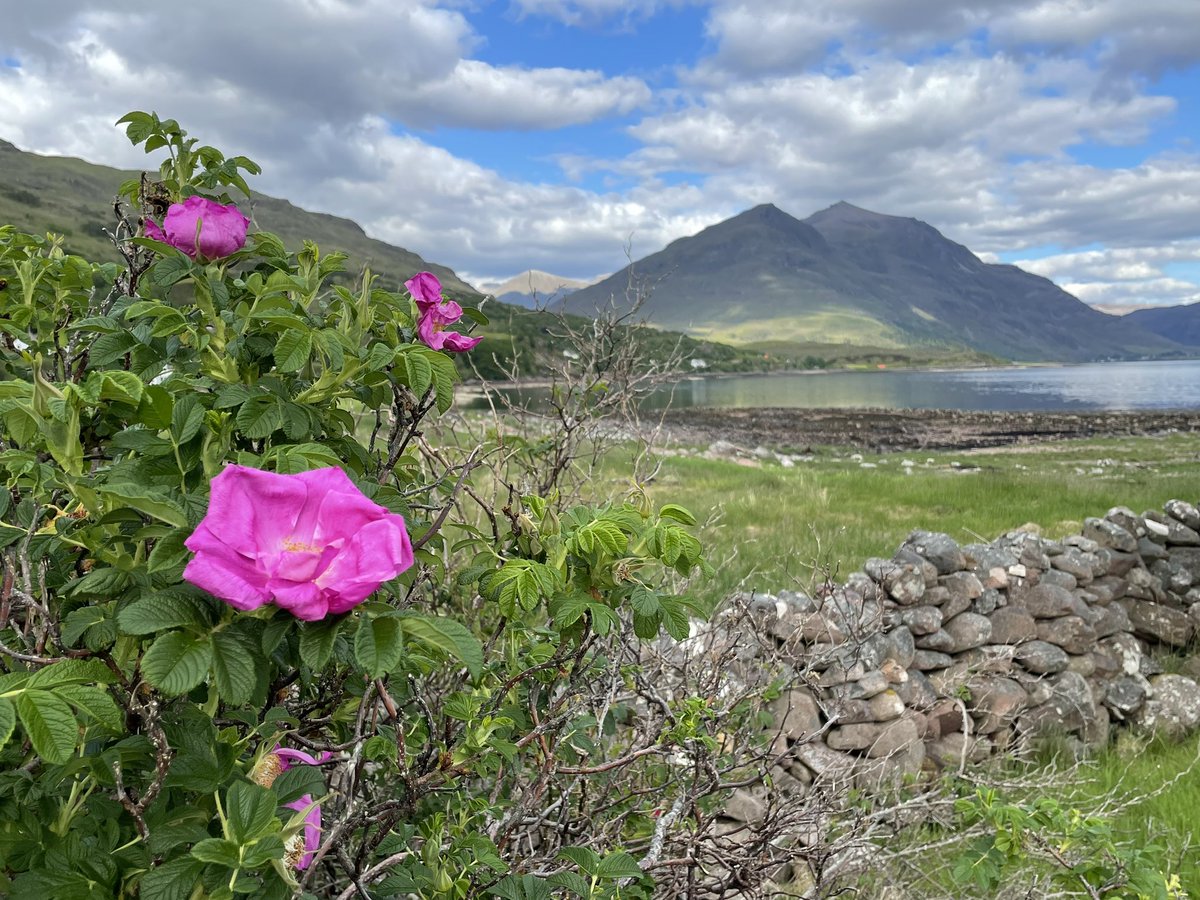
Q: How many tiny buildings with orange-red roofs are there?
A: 2